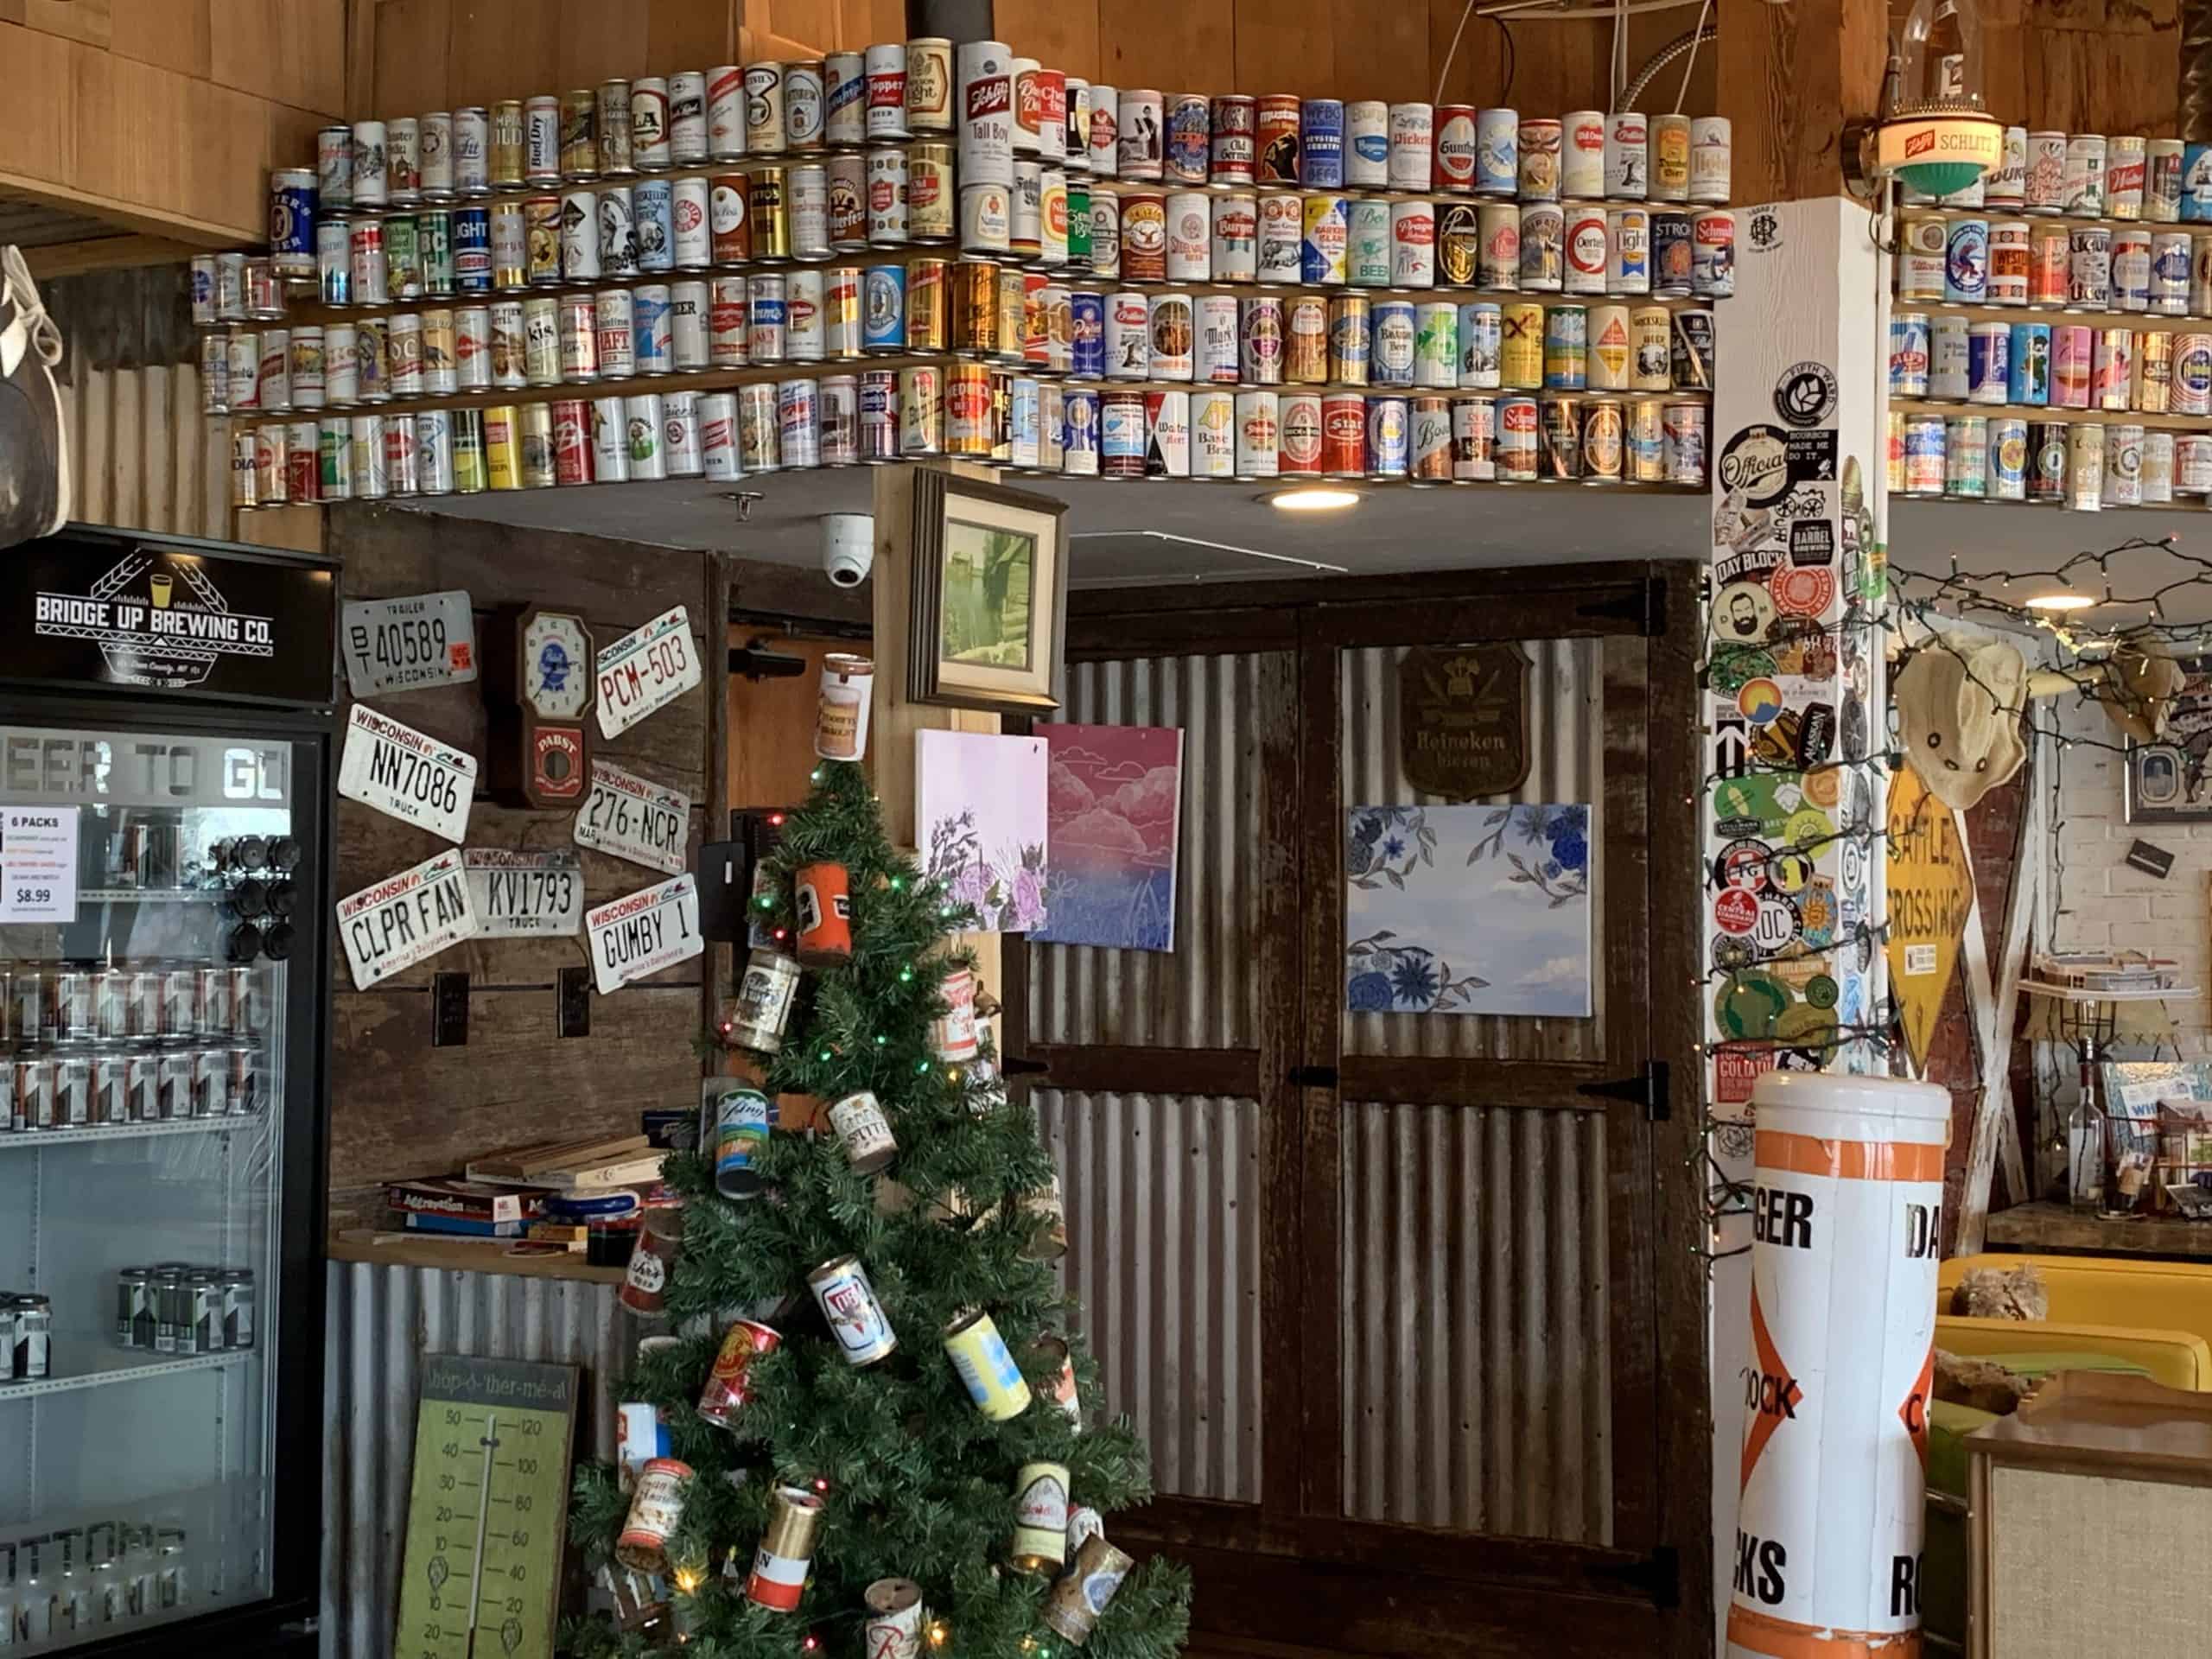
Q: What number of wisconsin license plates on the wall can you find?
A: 7